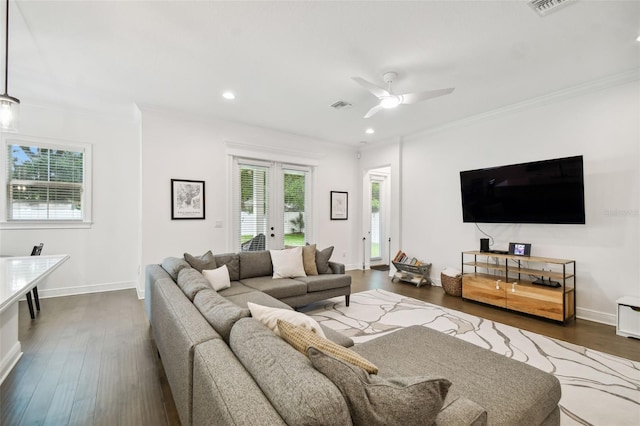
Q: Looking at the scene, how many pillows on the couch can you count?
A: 8